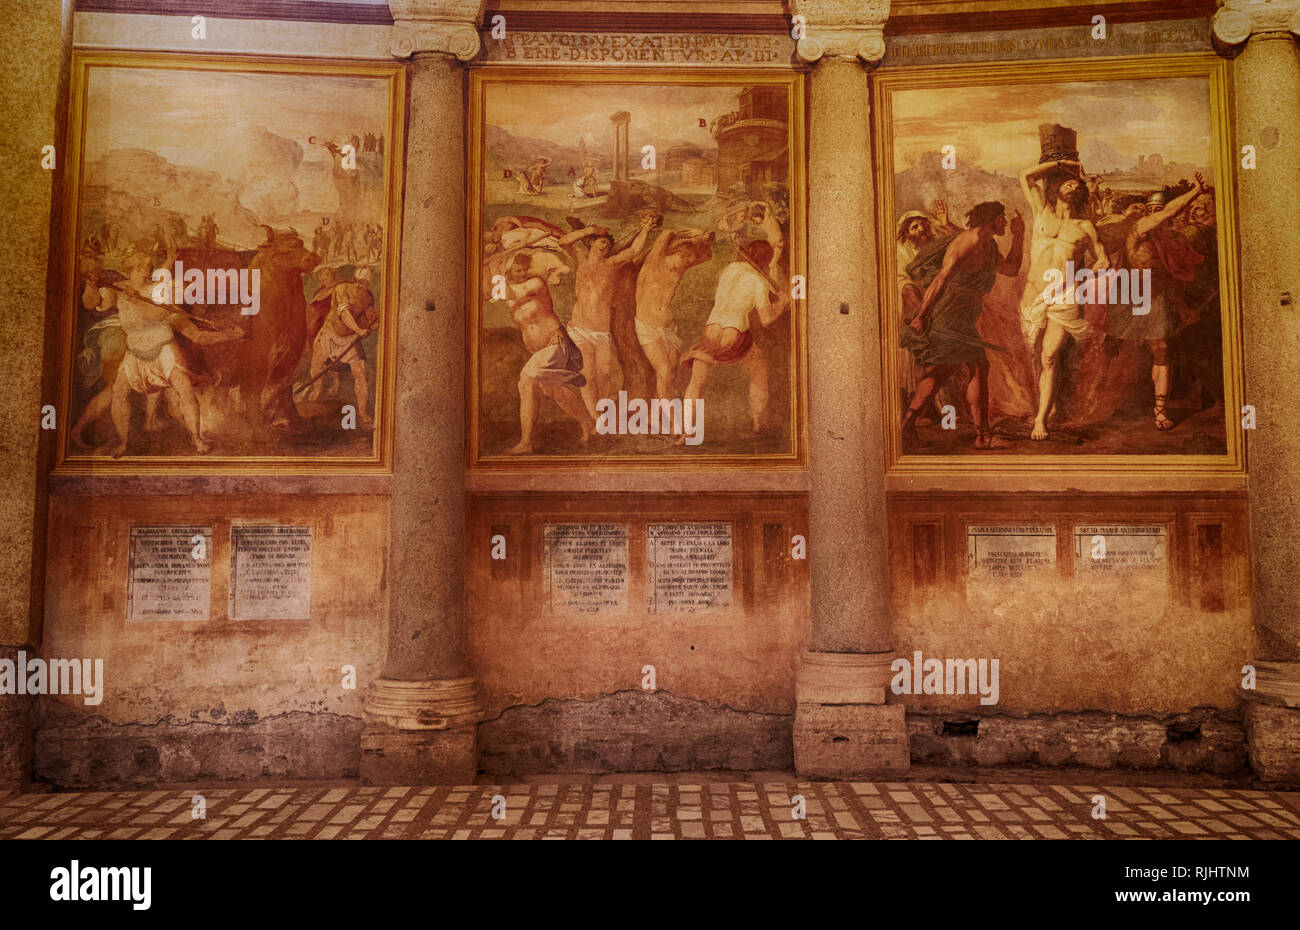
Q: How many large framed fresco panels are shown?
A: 3